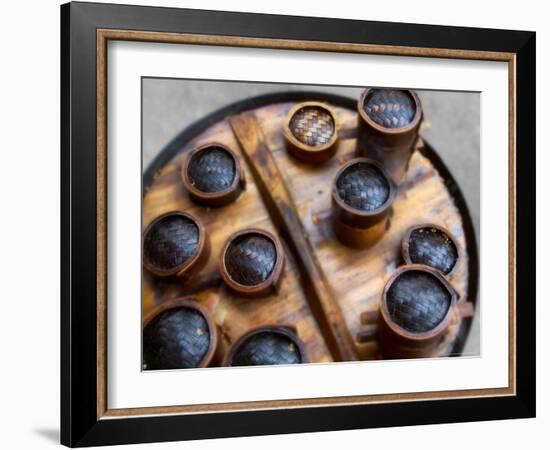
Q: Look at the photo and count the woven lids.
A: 10